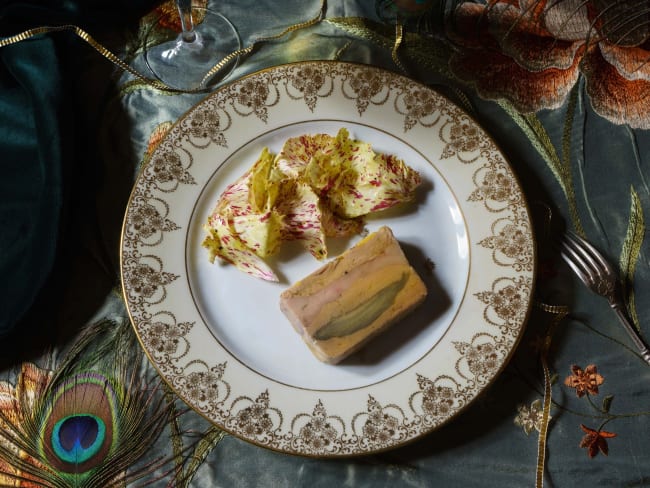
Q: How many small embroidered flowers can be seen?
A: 3